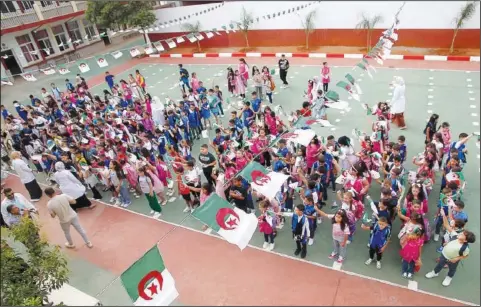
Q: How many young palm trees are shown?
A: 5